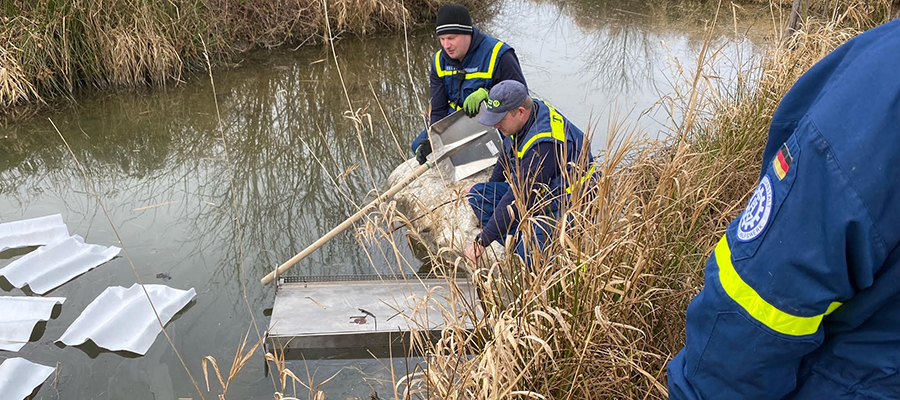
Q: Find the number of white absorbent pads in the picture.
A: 5